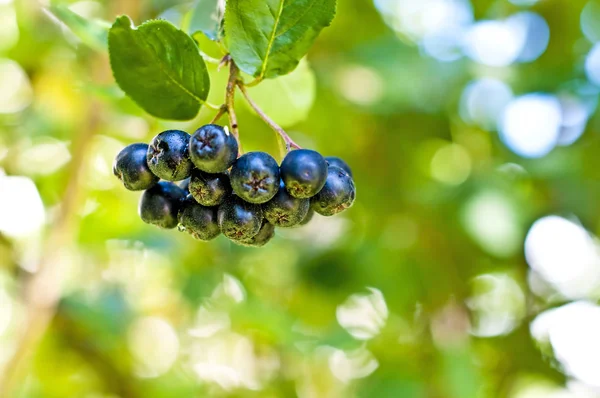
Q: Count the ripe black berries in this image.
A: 14